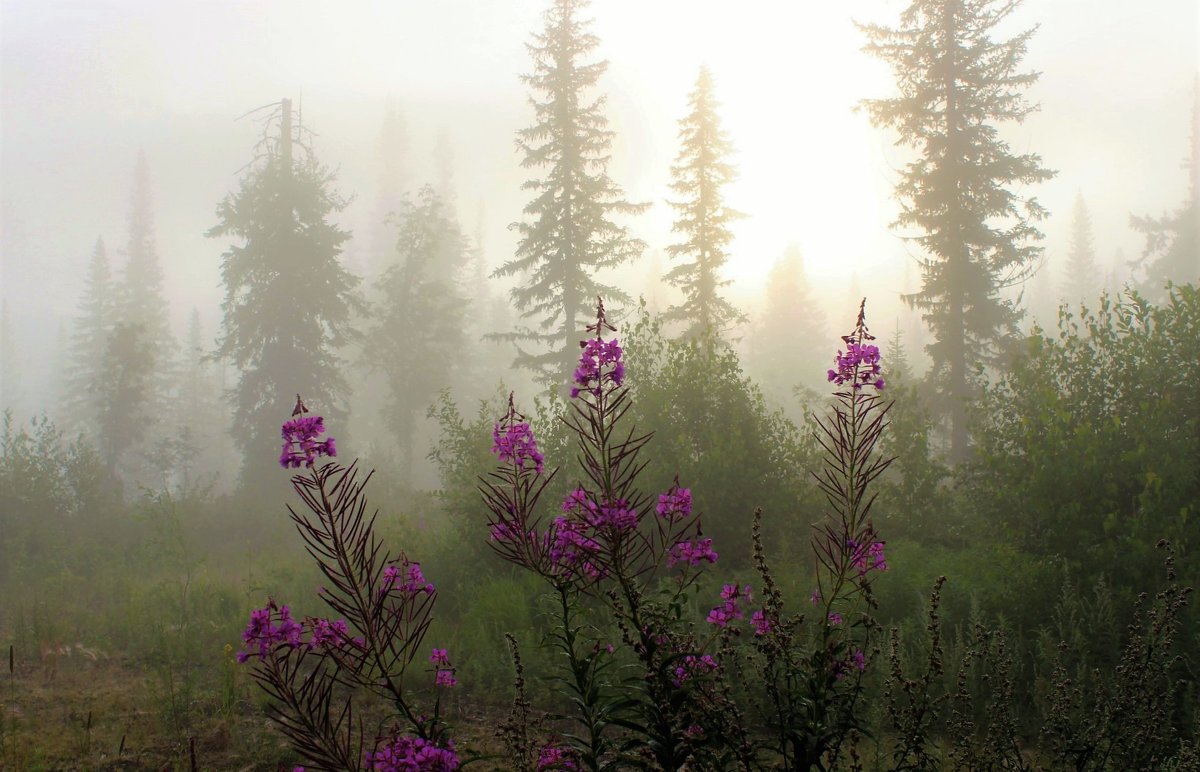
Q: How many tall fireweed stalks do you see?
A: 4